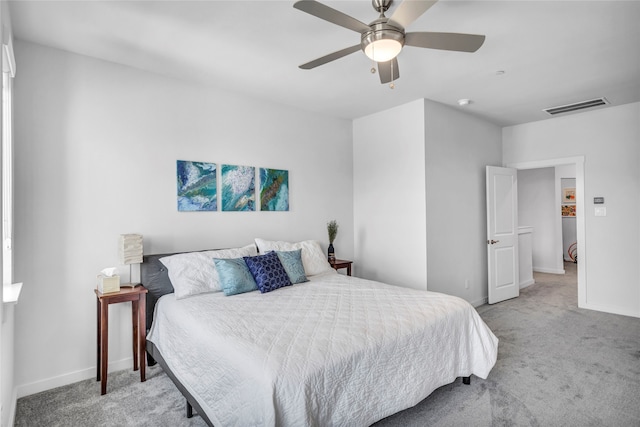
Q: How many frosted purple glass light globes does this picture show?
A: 0